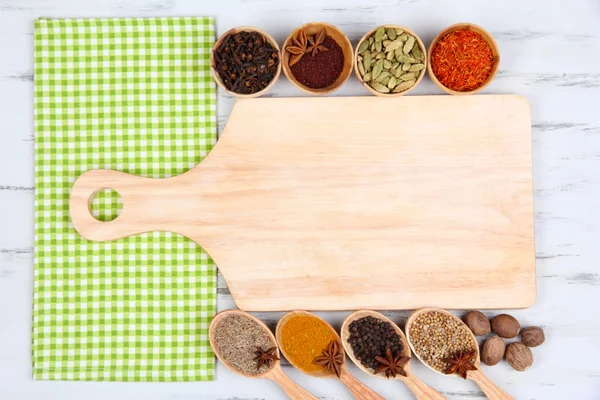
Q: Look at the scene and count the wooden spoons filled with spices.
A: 4